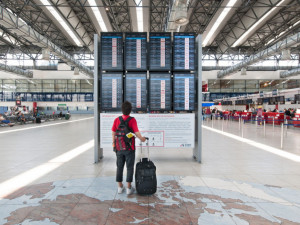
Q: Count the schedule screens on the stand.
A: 8